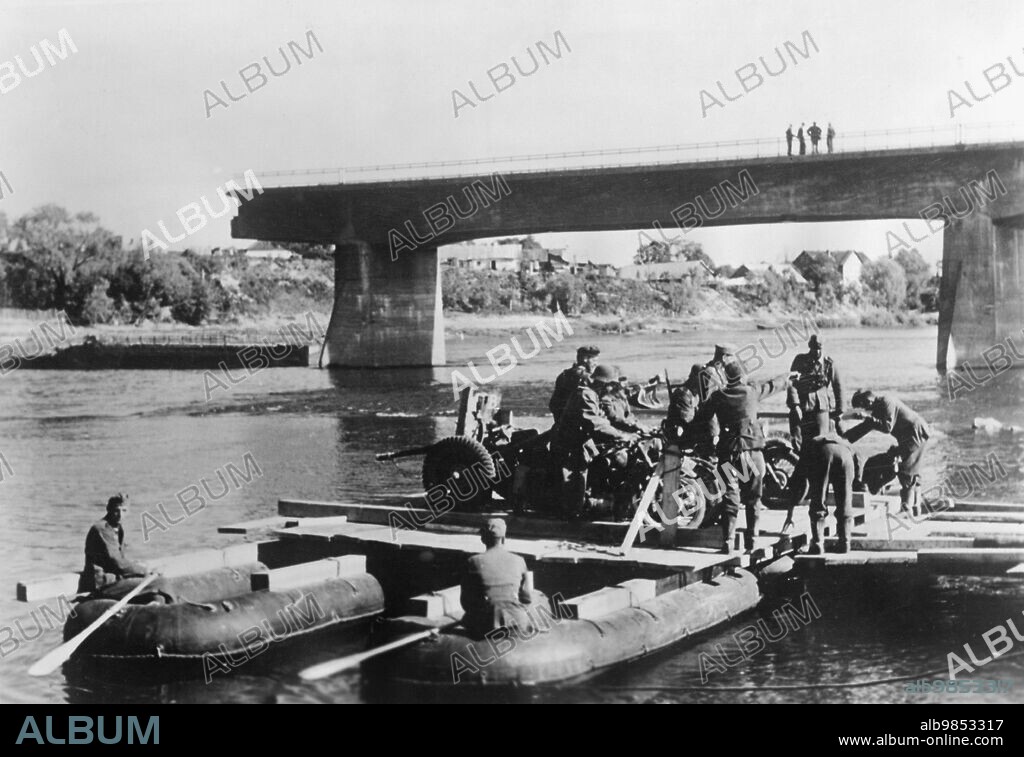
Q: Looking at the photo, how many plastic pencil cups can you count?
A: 0